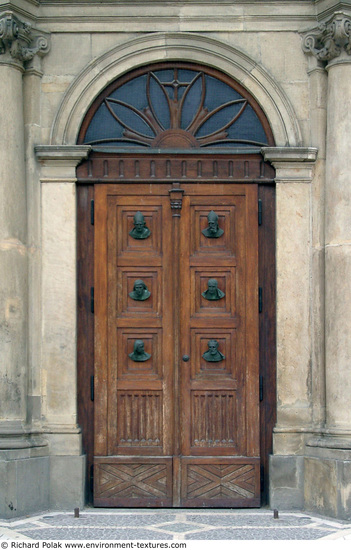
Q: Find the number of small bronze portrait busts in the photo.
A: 6